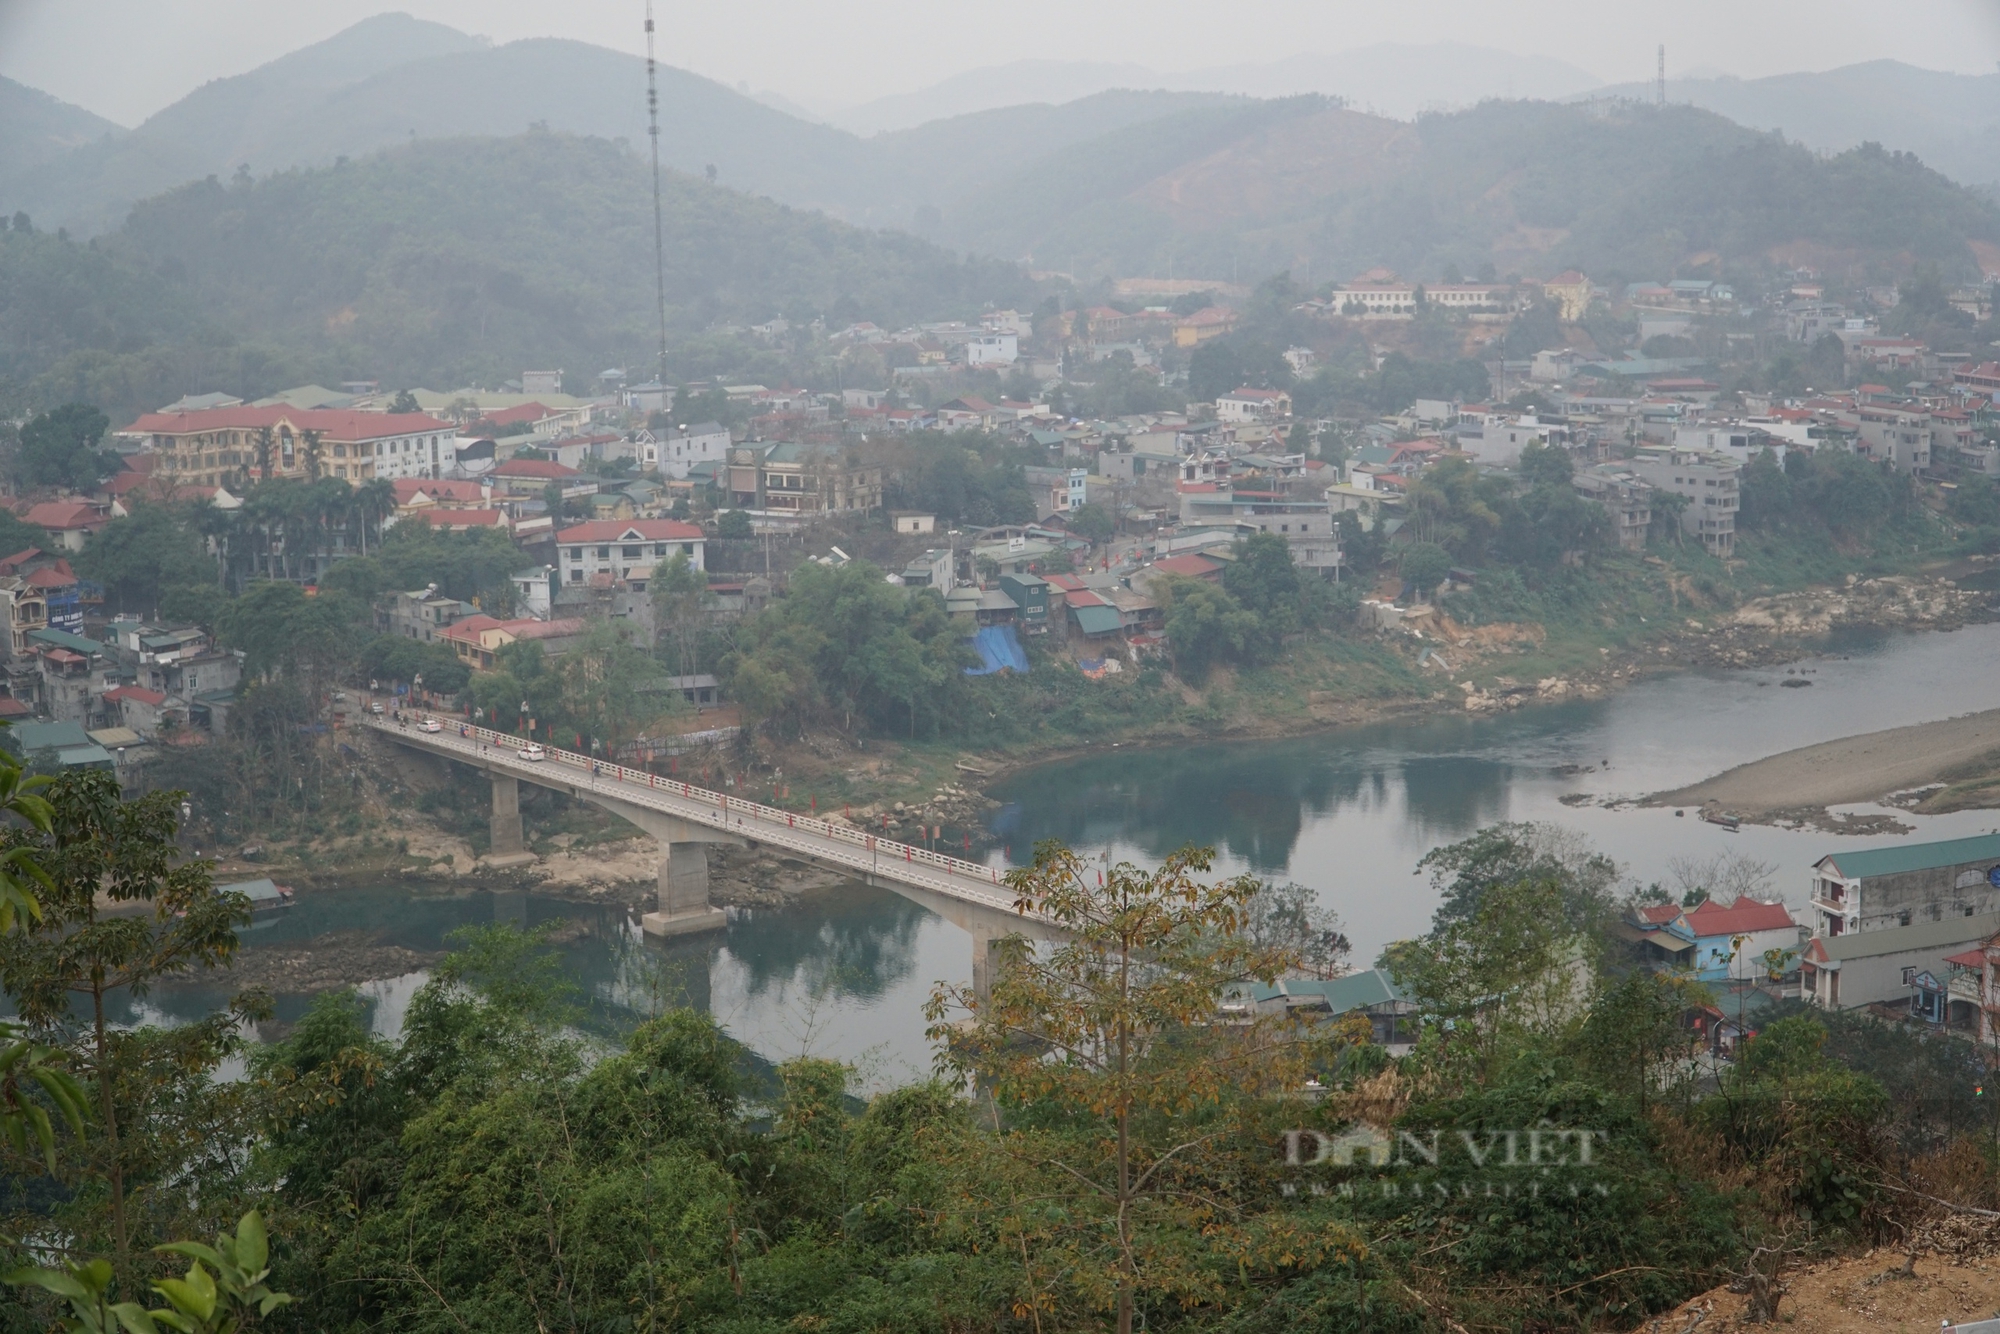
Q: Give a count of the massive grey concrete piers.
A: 3